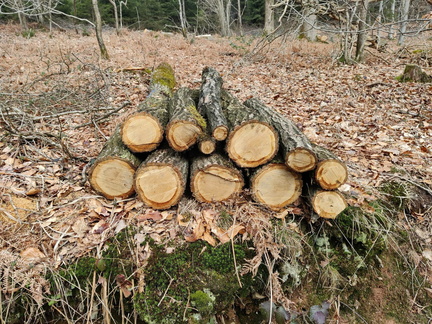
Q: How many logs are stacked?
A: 12